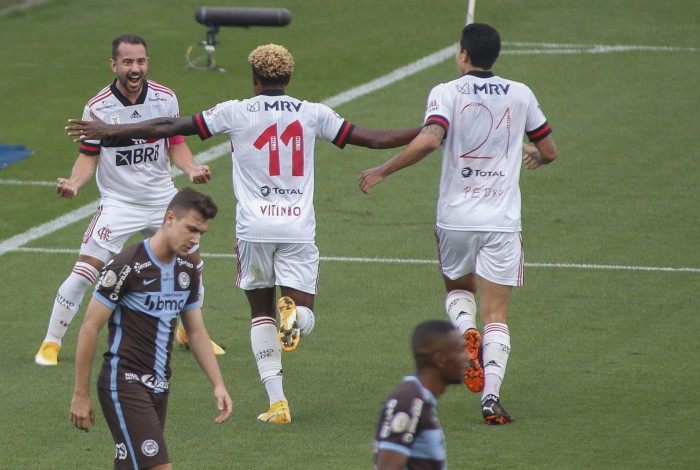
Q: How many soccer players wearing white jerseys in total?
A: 3